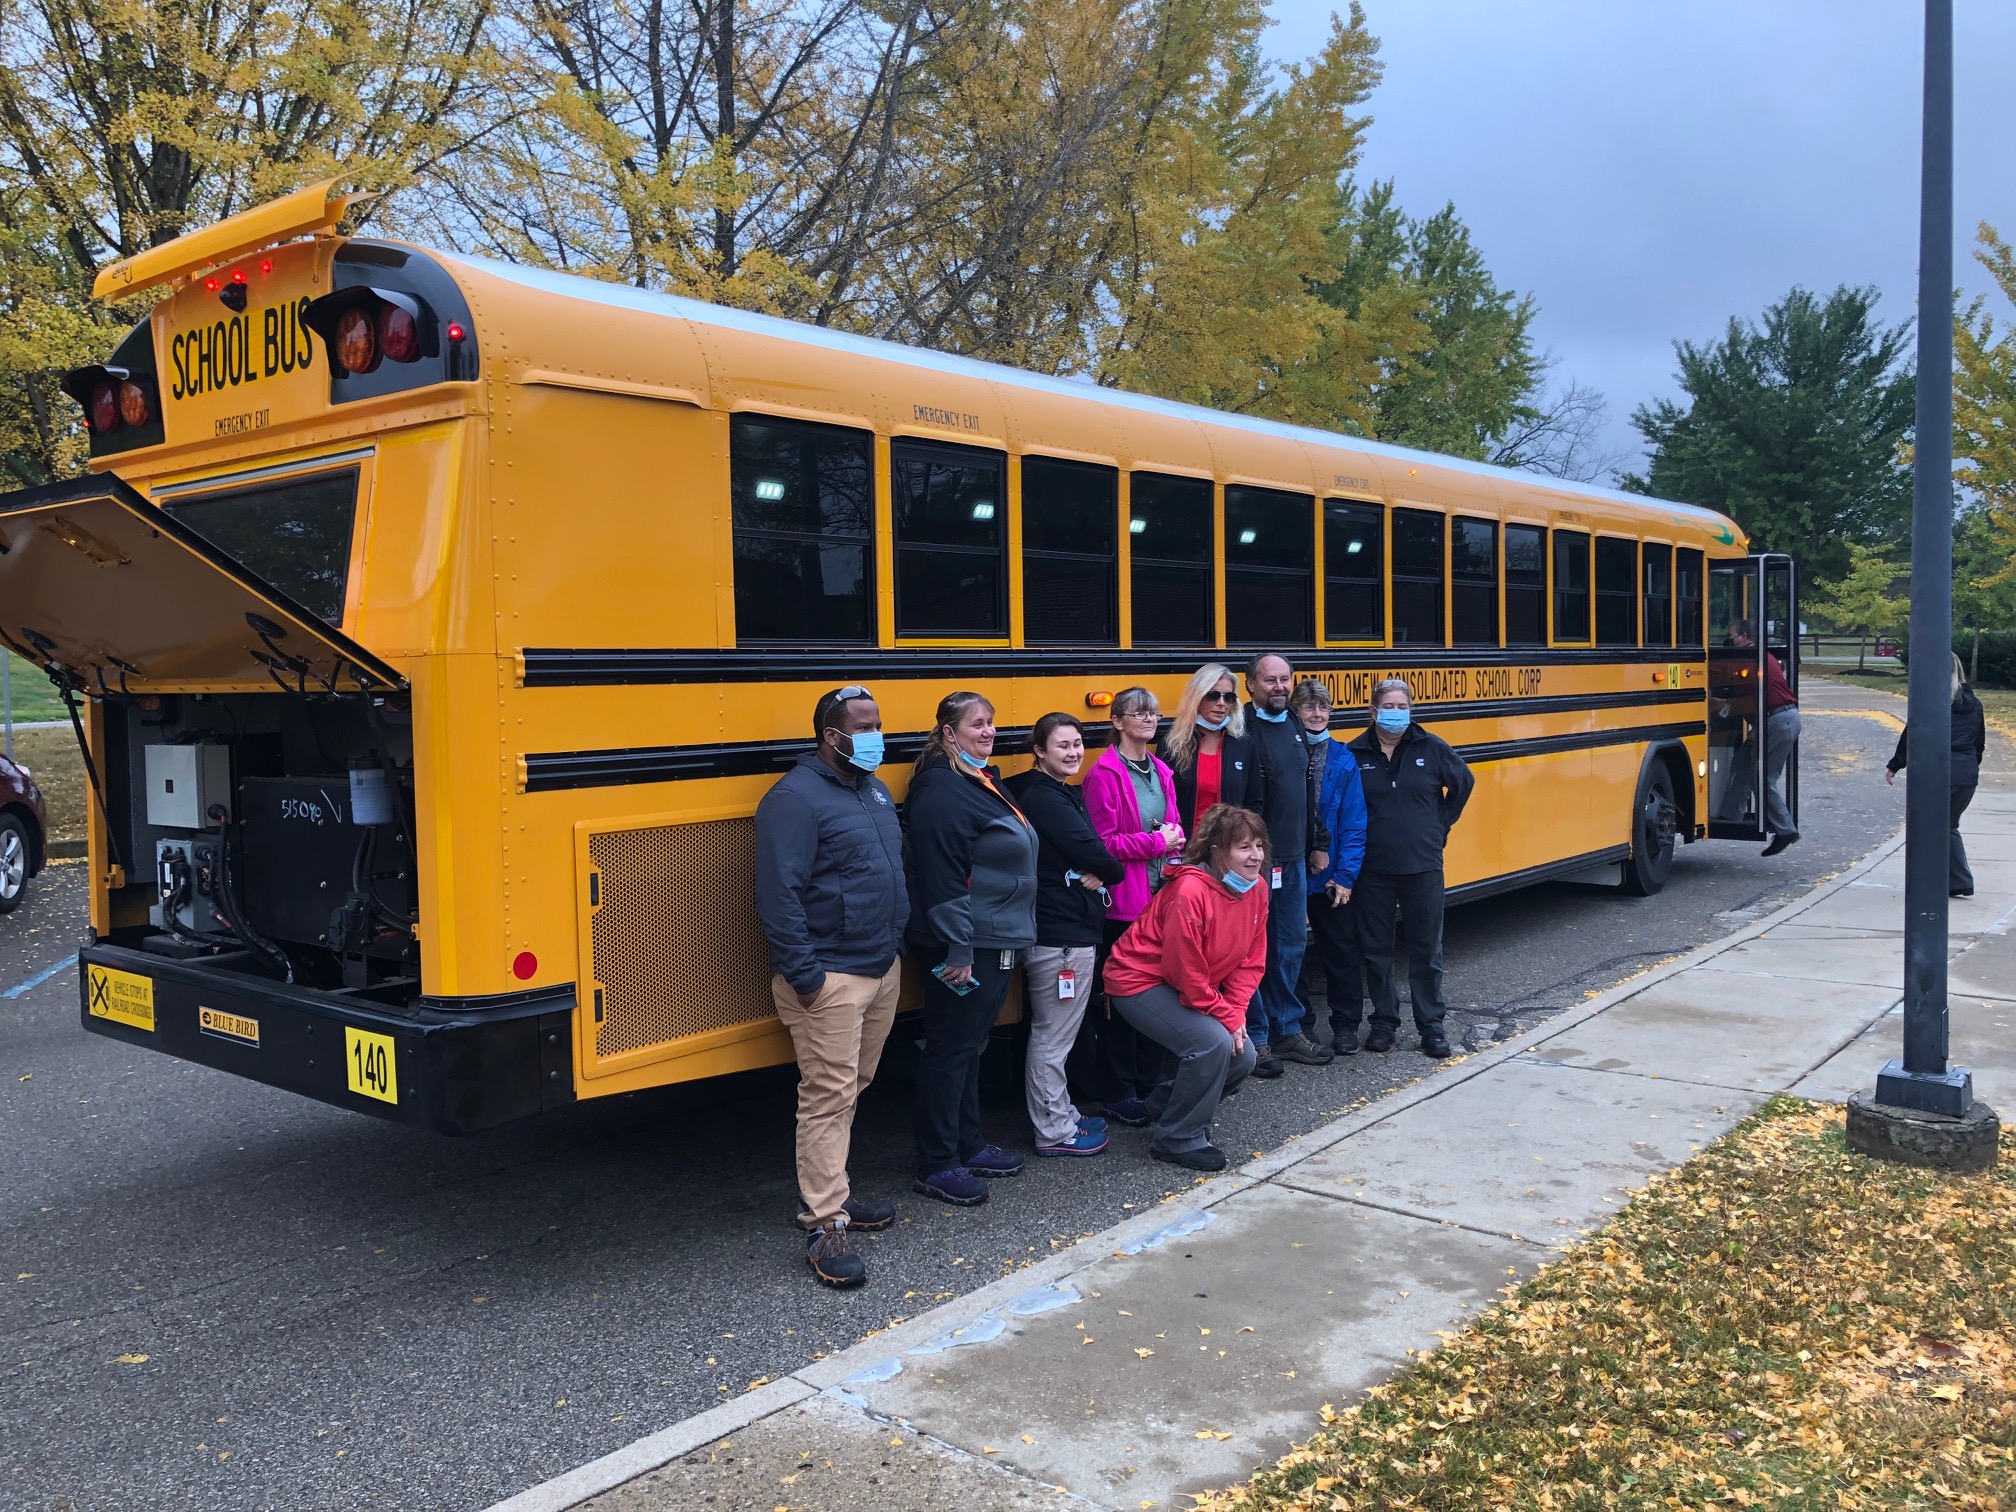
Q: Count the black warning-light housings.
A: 2